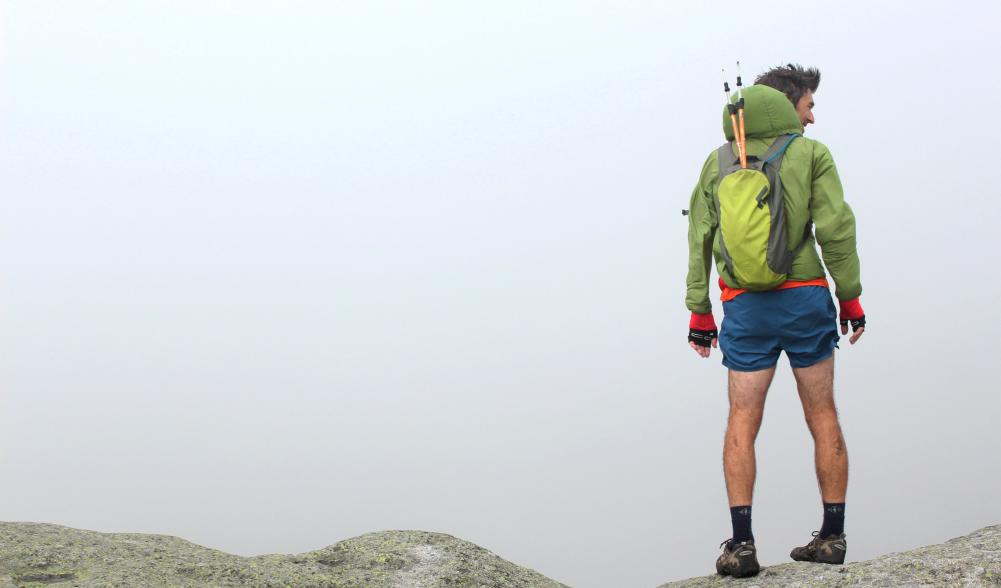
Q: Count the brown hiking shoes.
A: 2